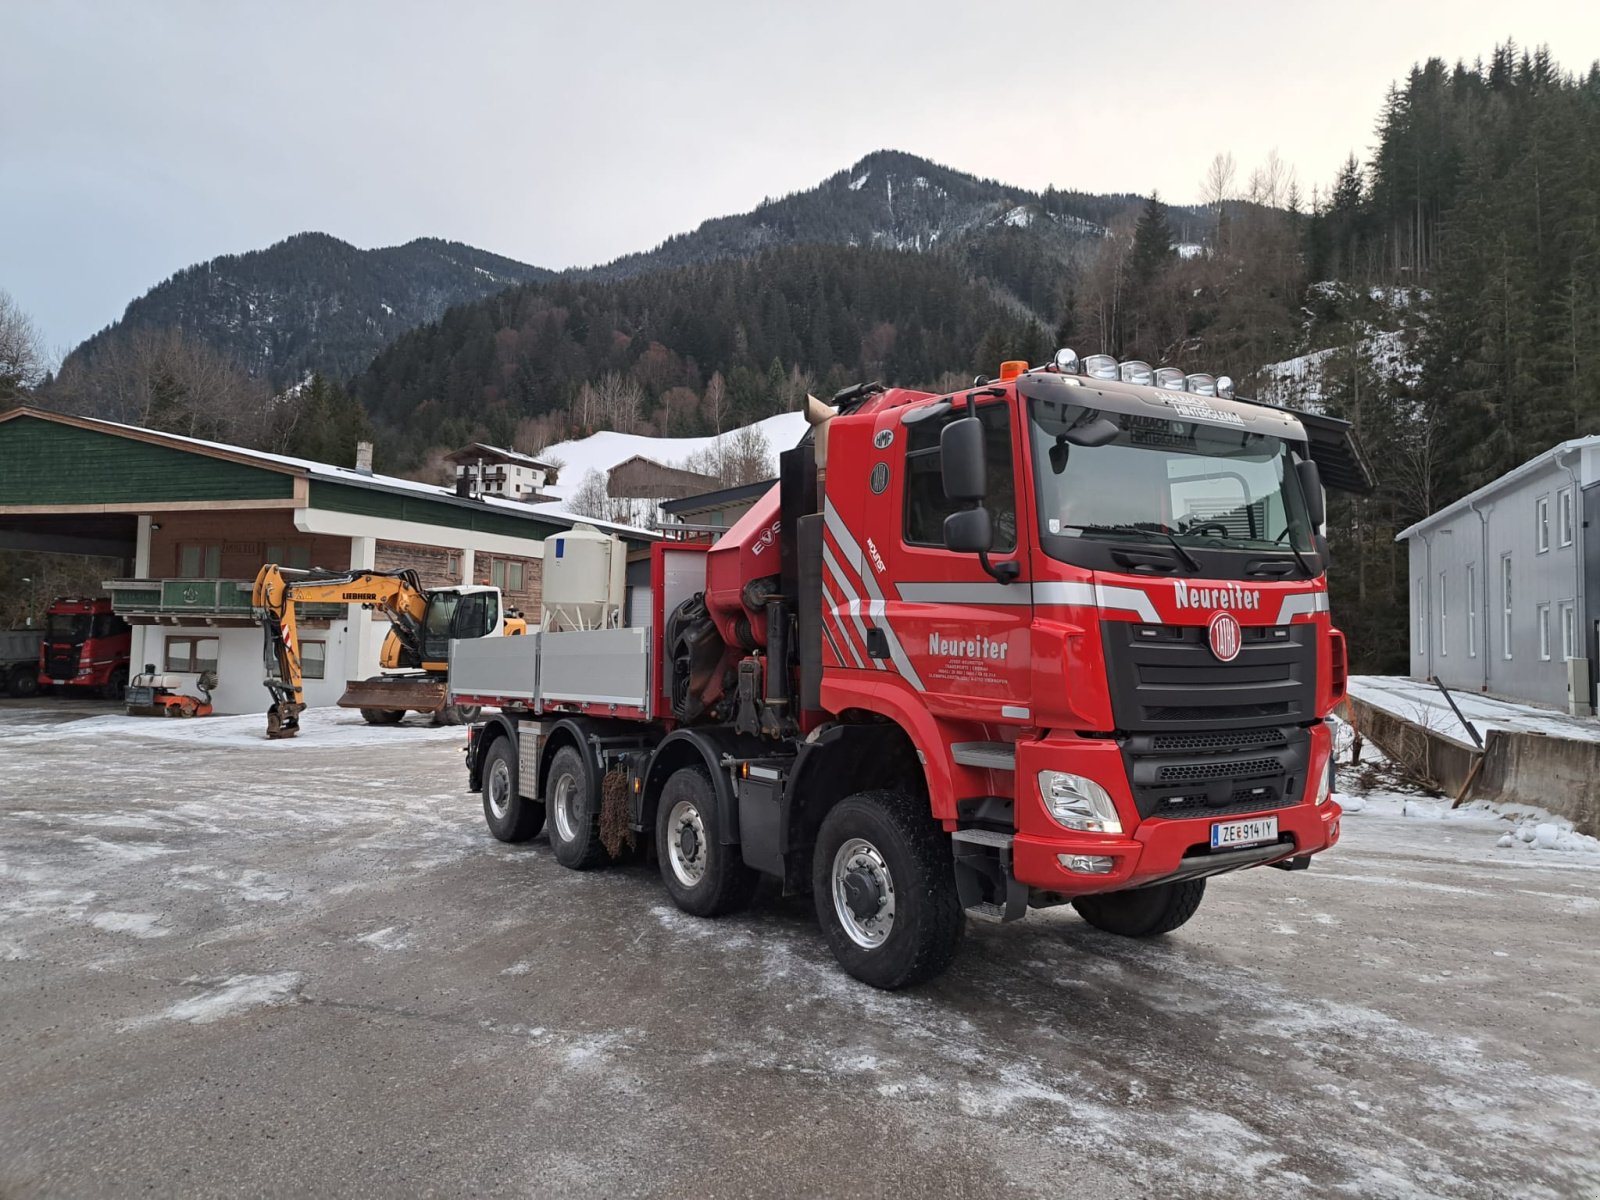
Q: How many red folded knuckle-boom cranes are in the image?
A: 1